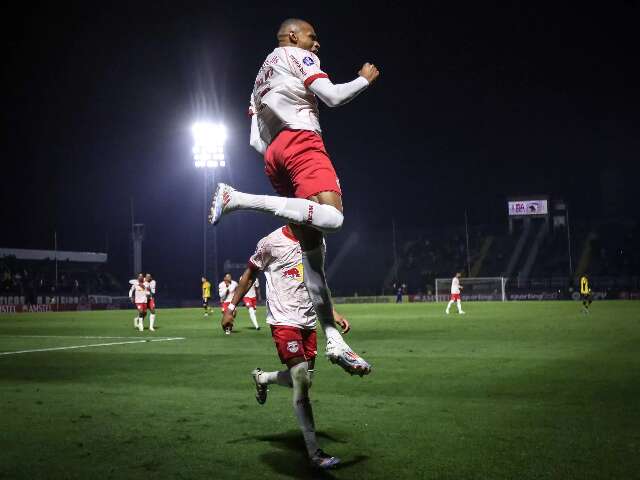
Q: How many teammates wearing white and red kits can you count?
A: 7